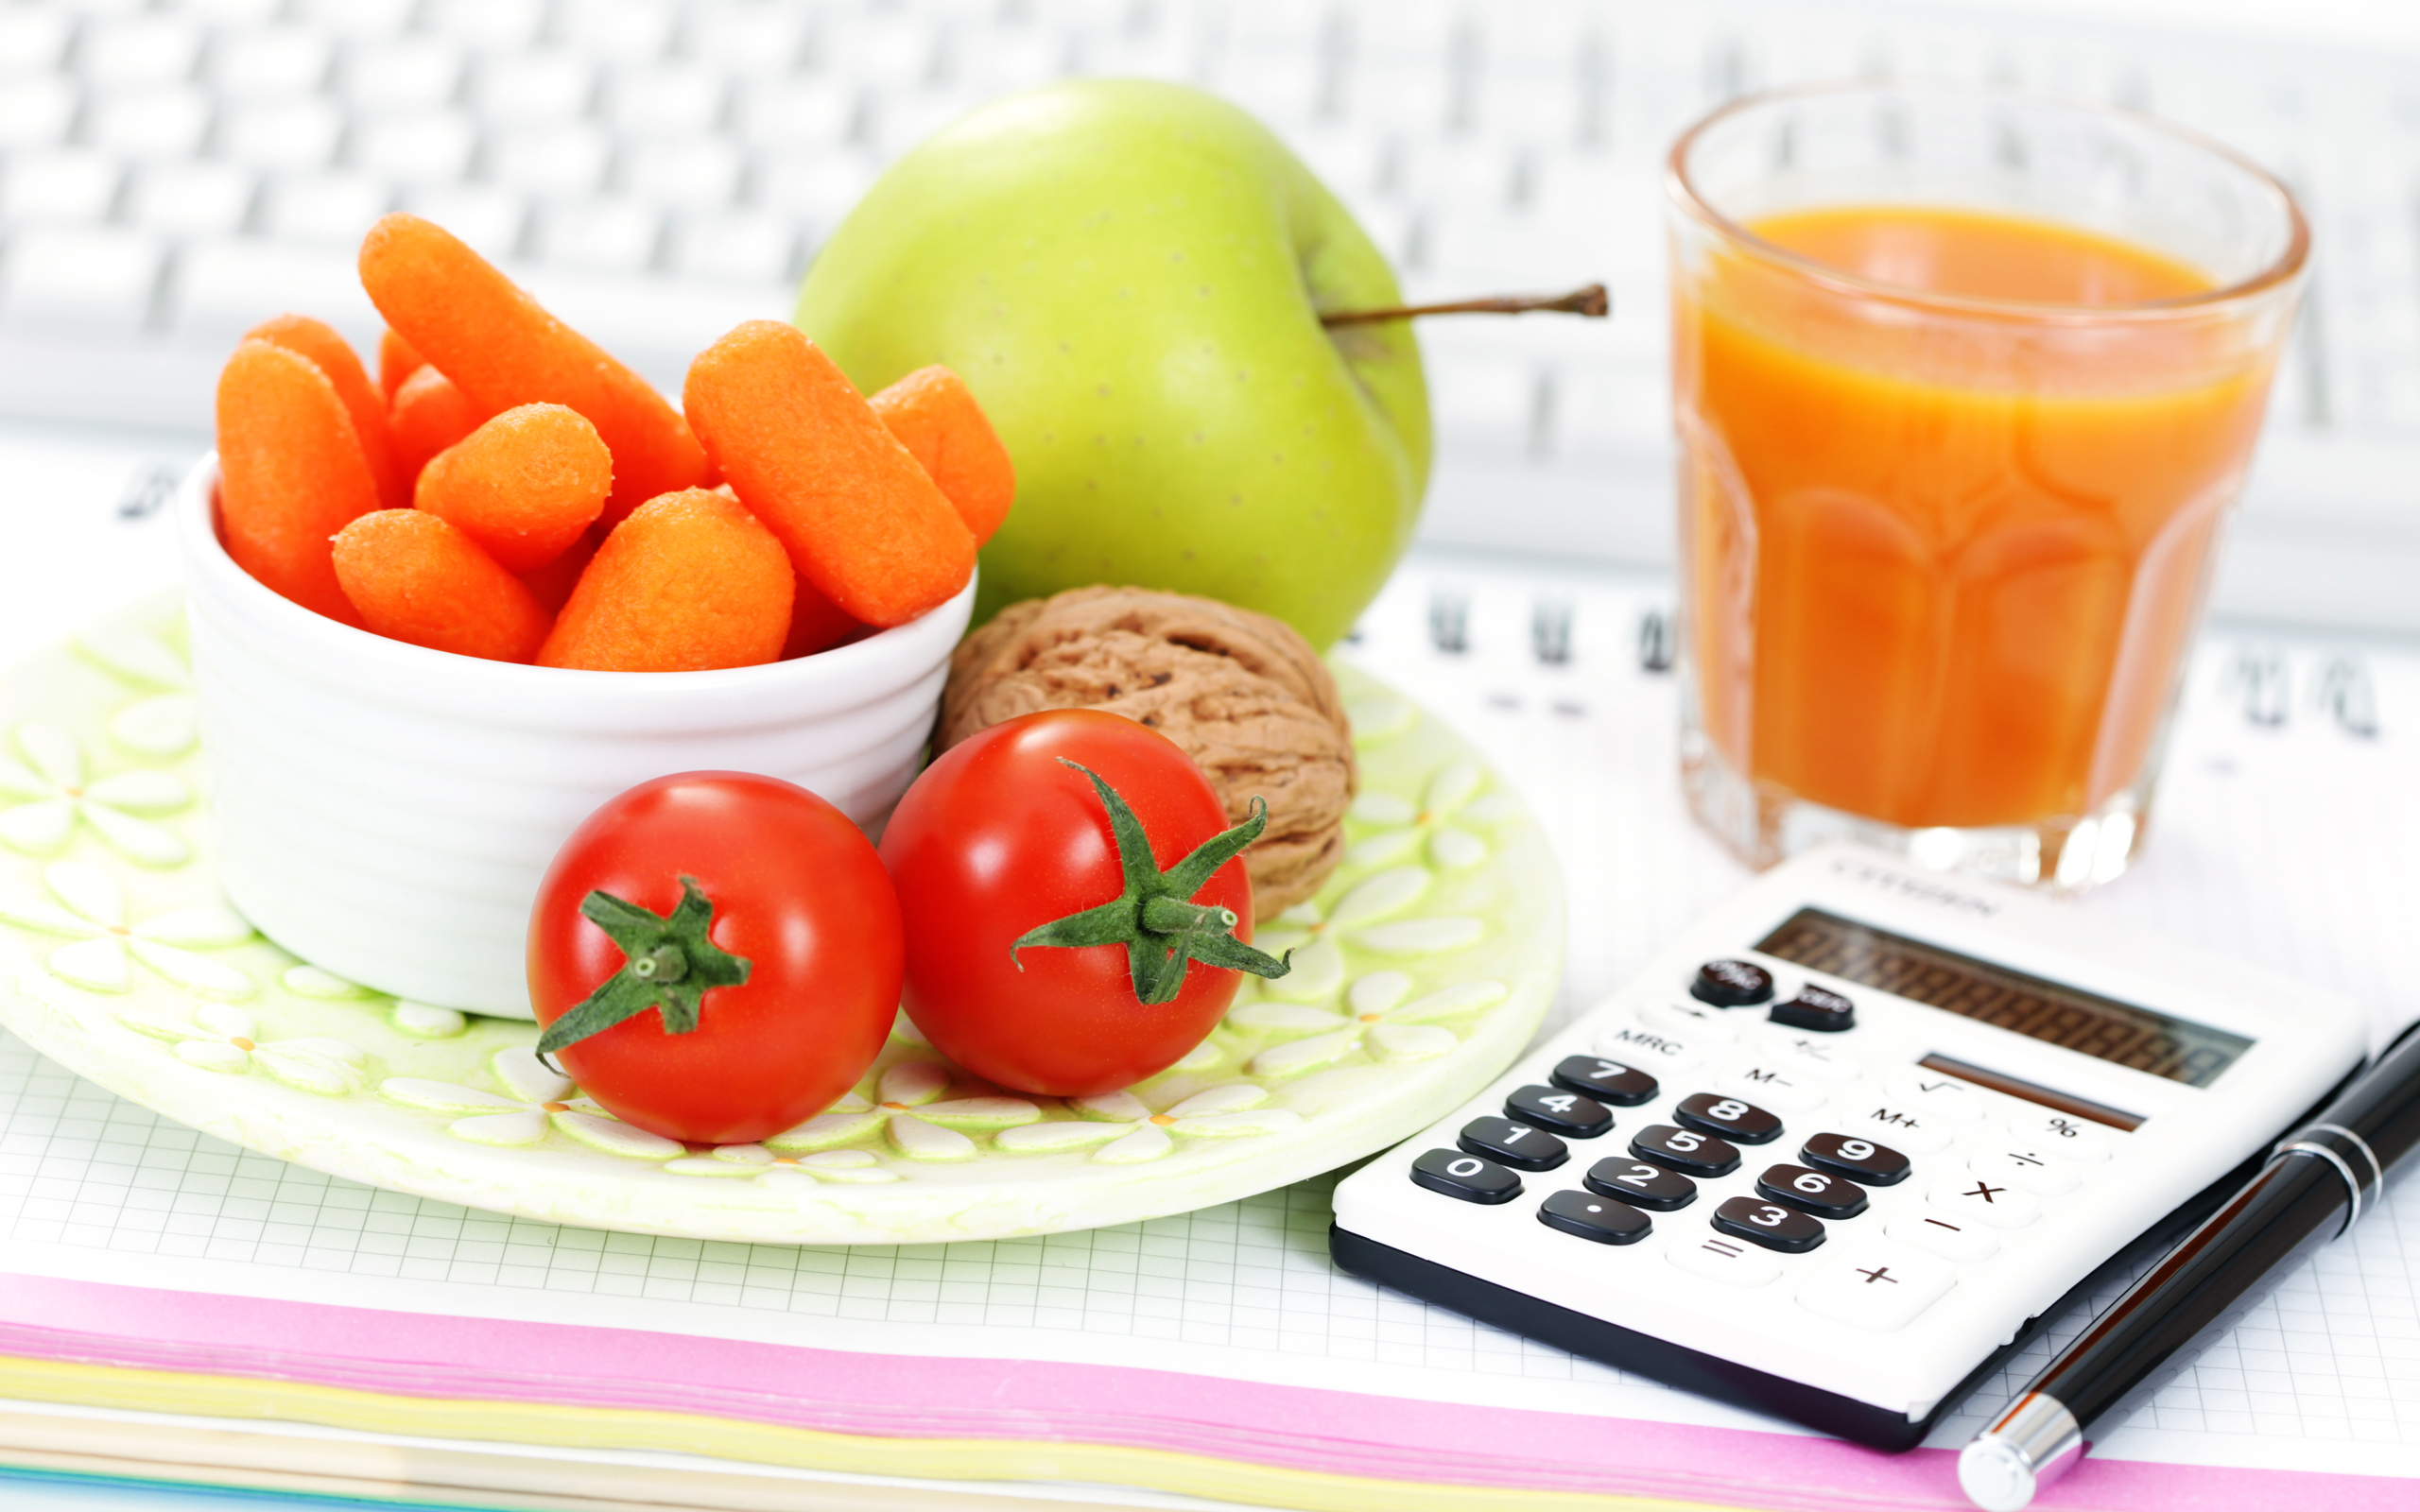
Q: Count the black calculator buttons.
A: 13